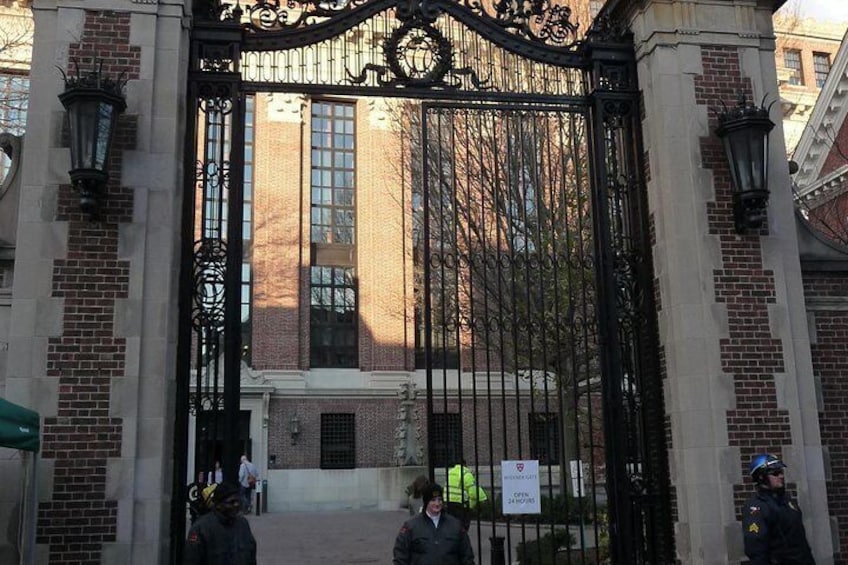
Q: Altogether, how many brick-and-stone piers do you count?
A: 2